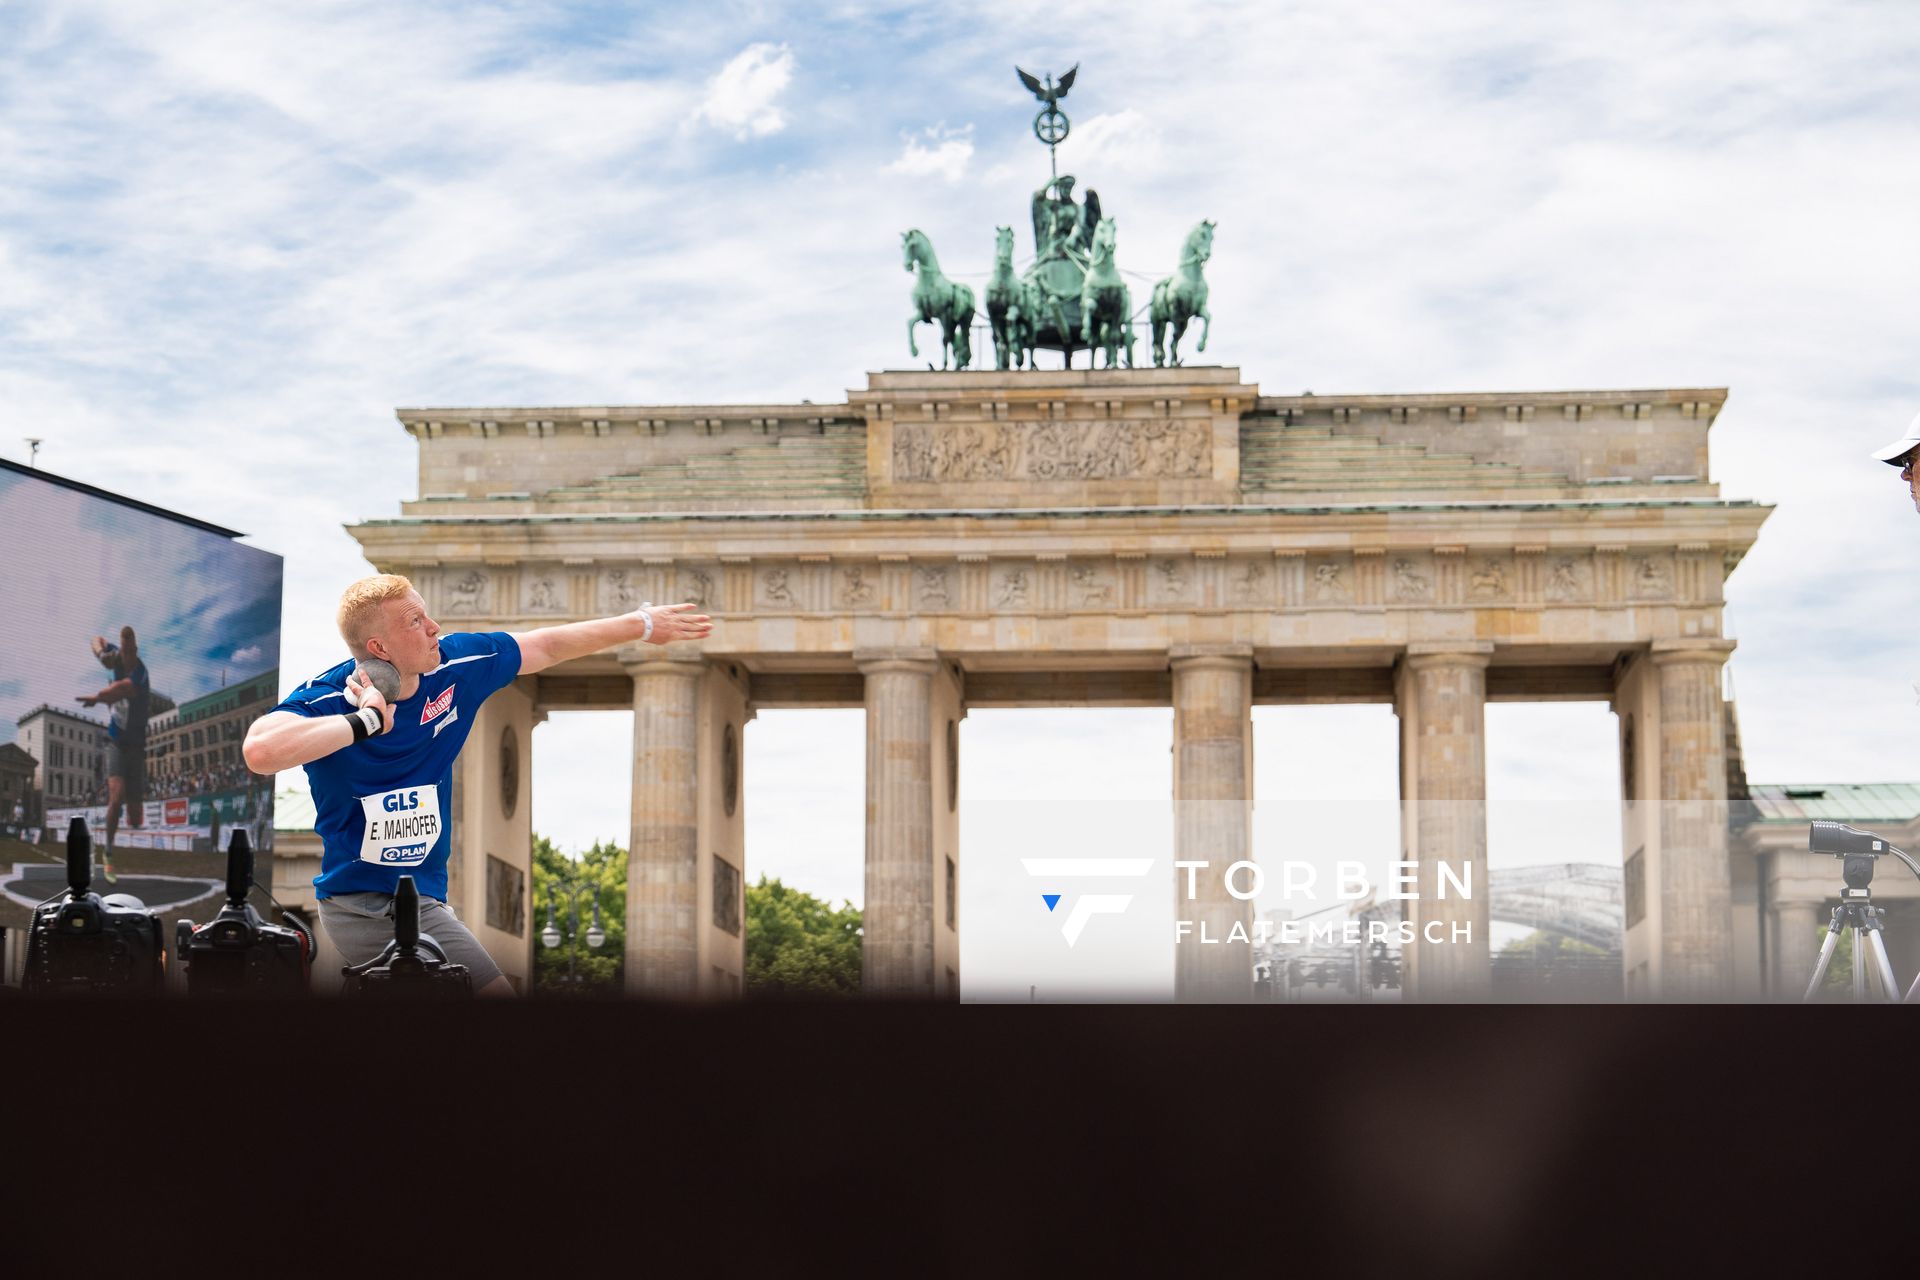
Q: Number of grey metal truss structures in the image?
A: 1